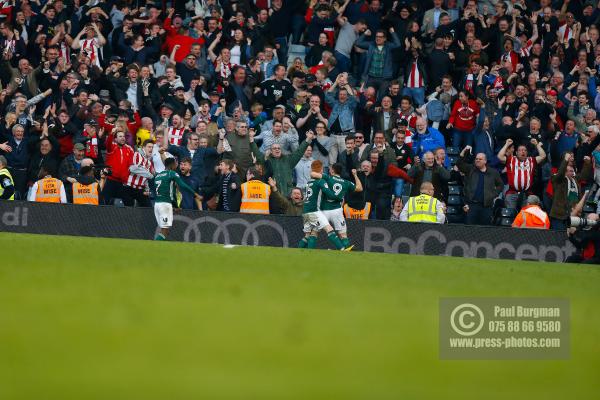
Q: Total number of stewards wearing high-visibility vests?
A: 7